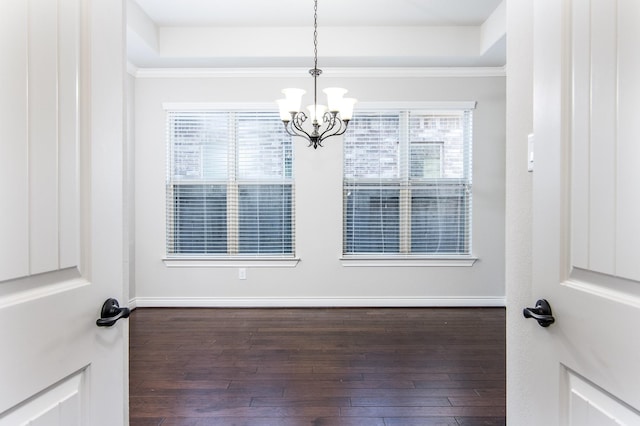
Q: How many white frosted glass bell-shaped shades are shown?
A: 5